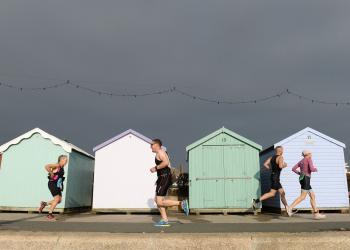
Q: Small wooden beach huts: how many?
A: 4